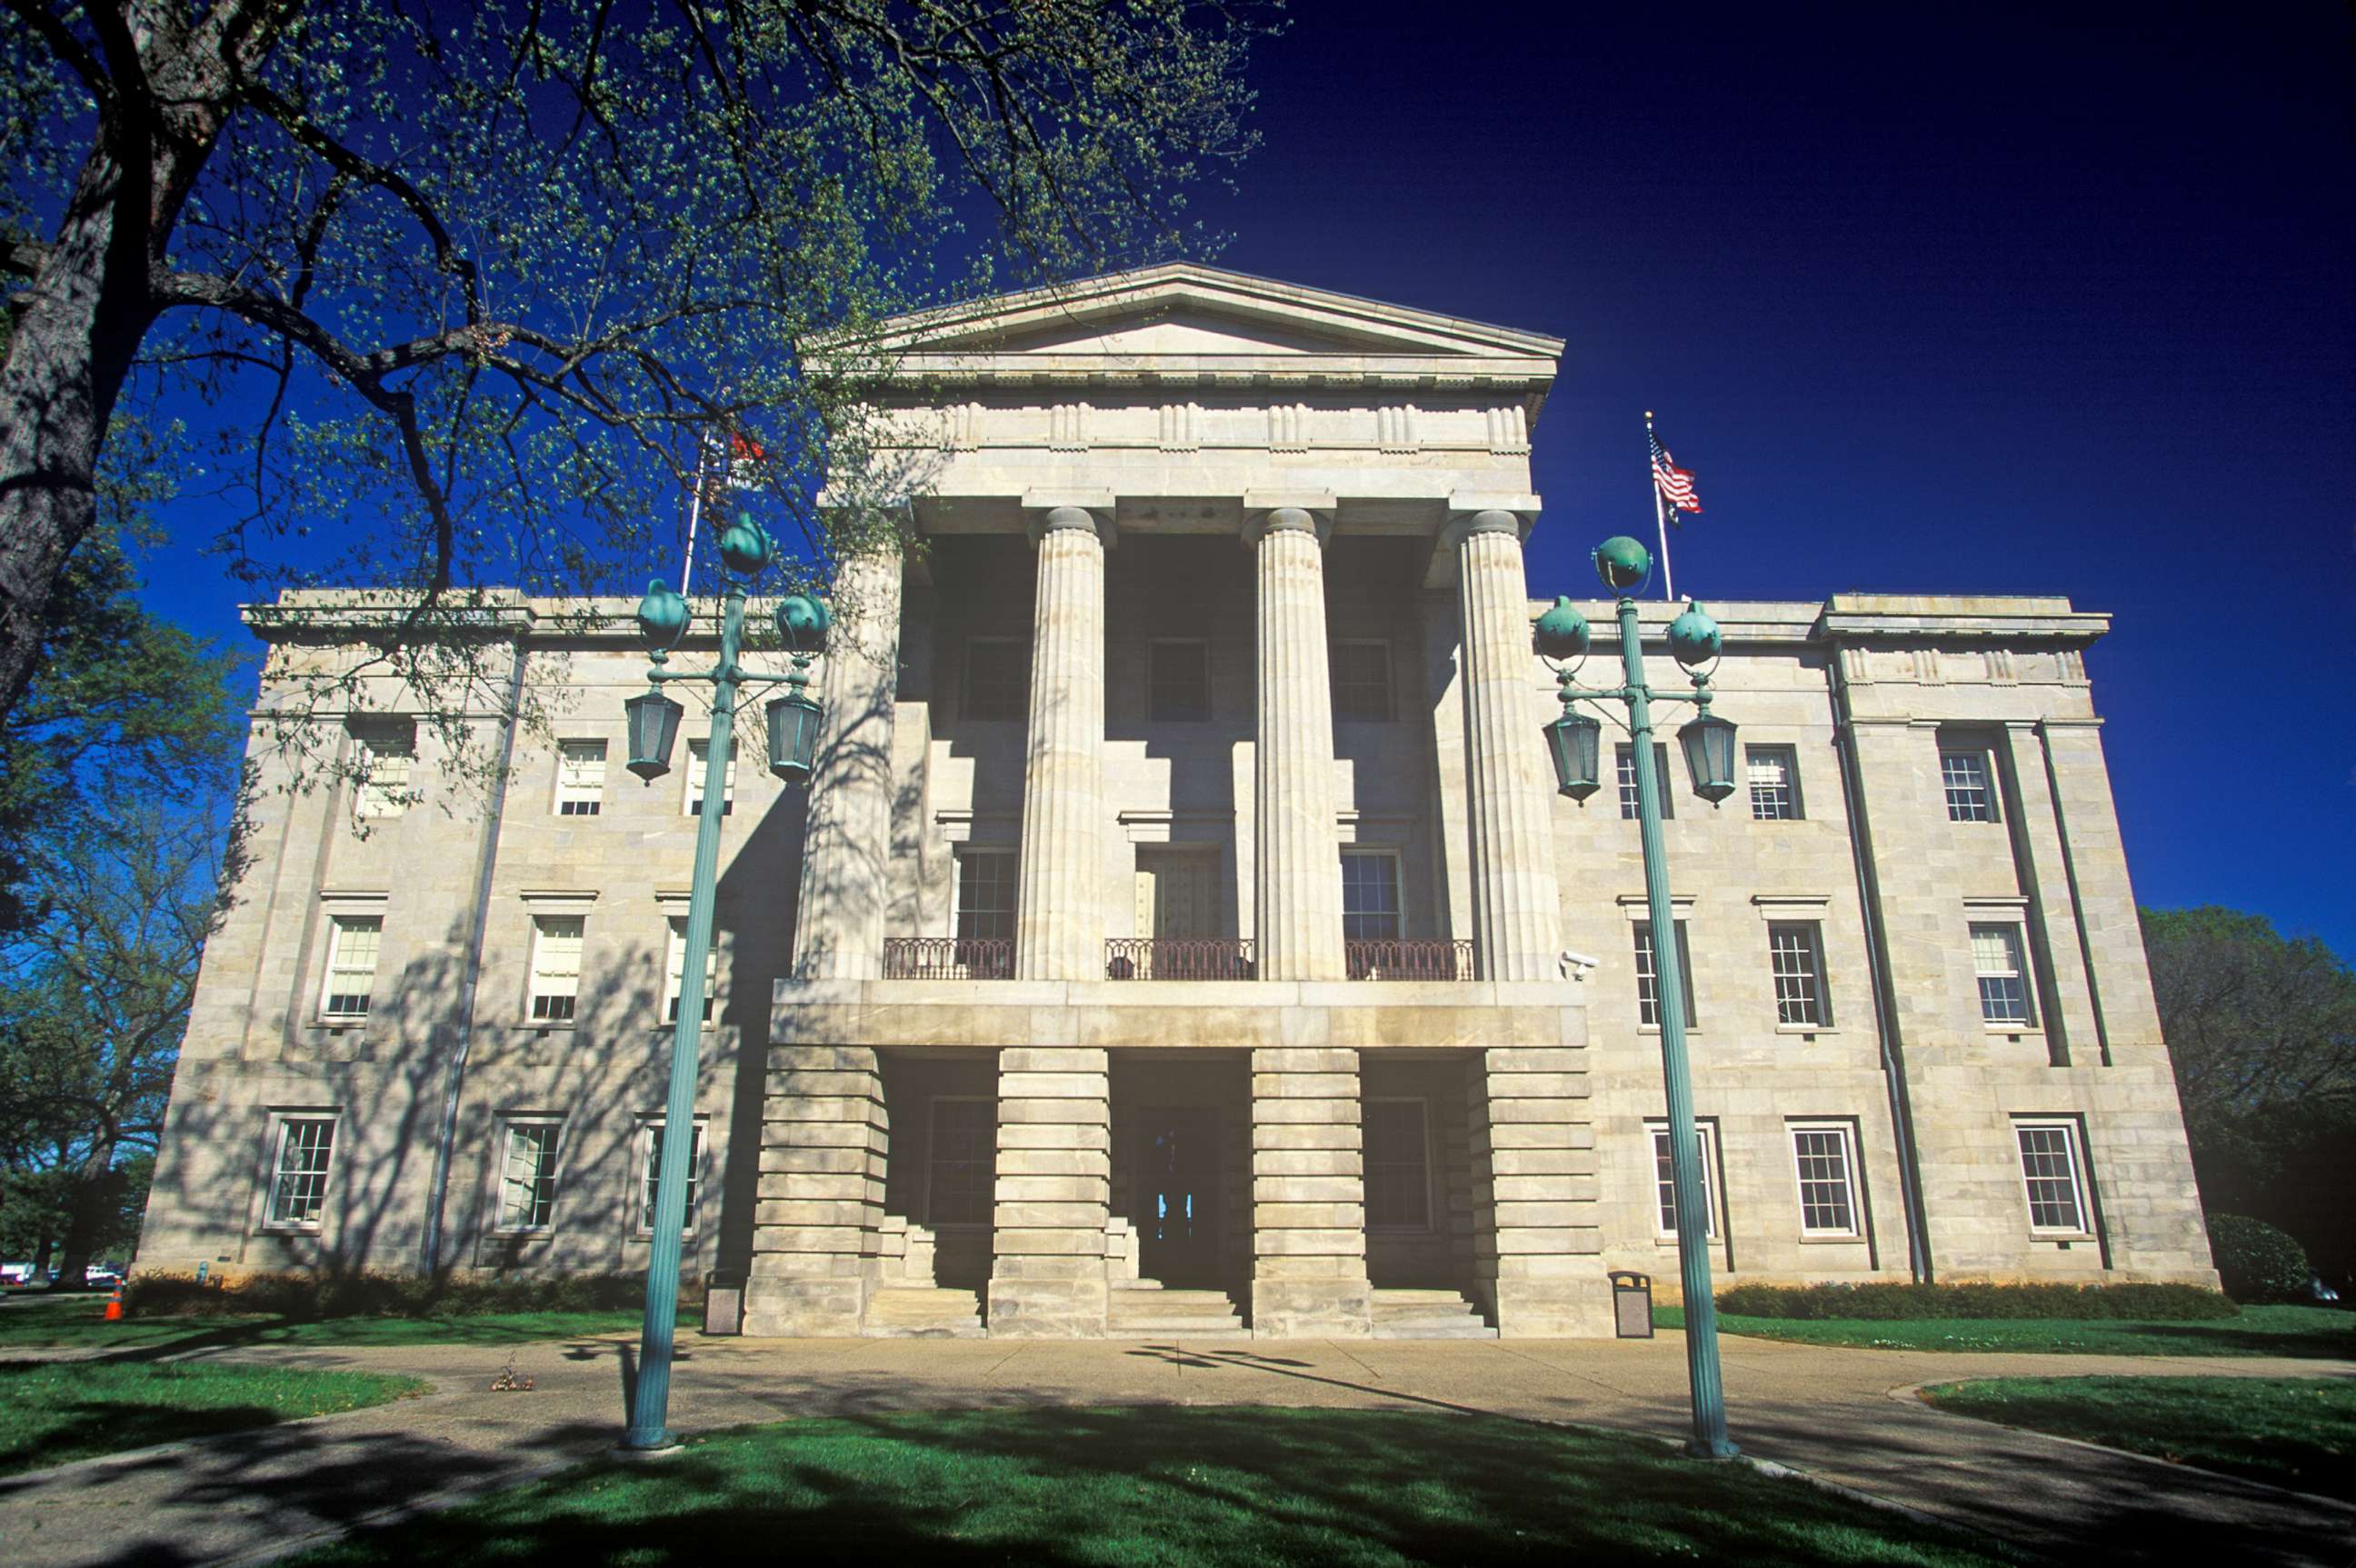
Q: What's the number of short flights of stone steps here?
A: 3